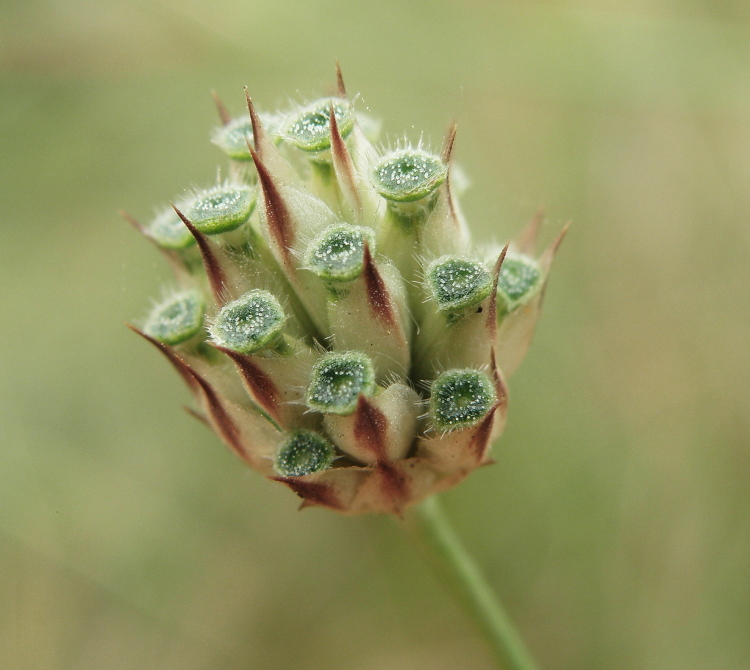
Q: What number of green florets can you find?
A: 13